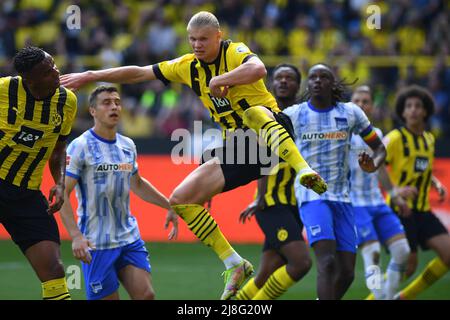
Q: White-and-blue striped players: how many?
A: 3